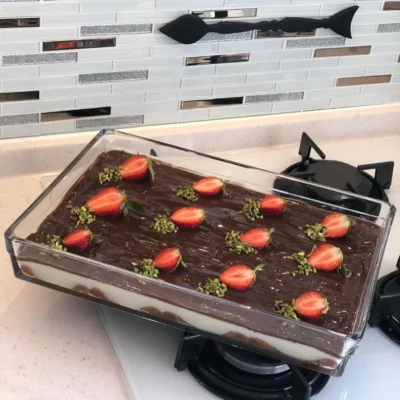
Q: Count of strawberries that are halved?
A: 12